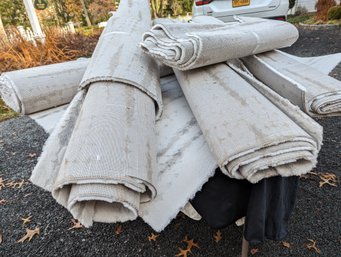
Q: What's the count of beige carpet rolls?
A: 5